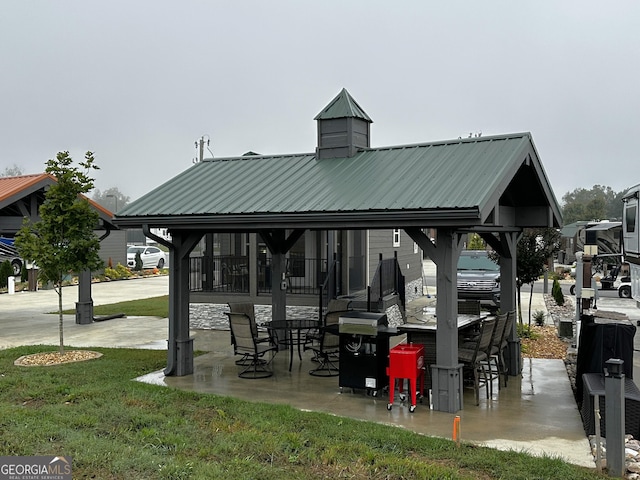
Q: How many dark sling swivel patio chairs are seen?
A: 4